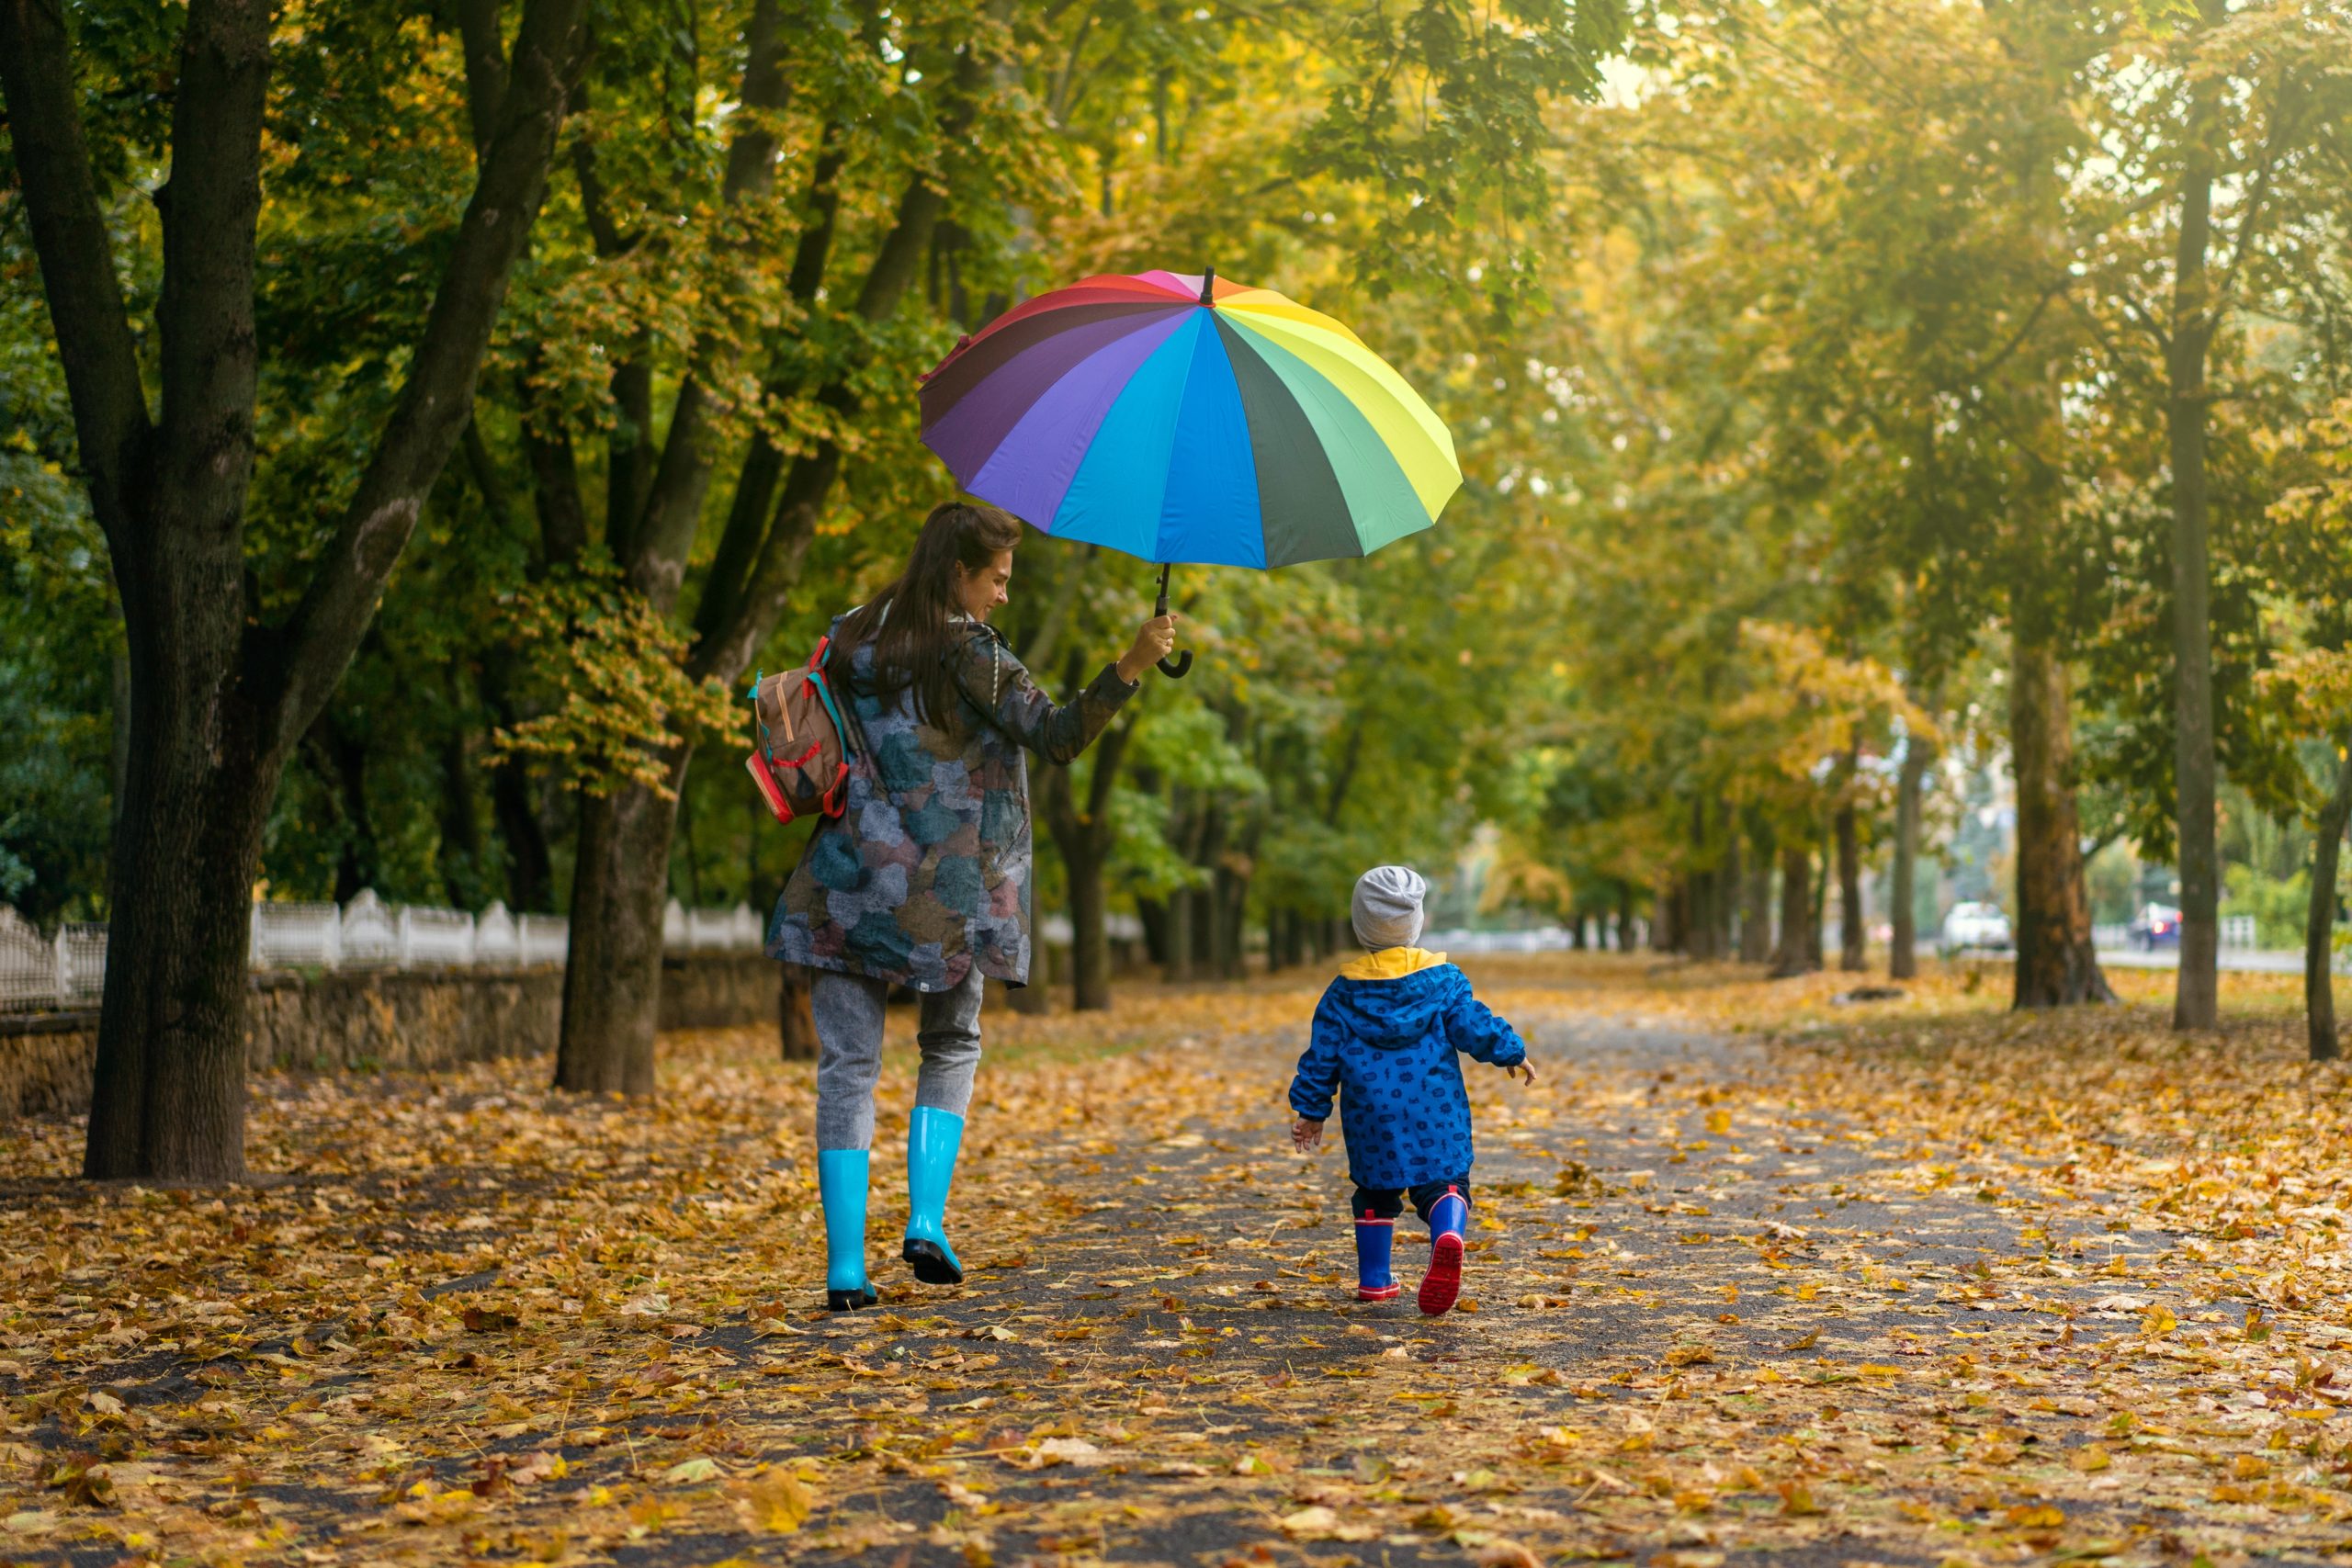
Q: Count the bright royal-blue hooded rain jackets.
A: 1